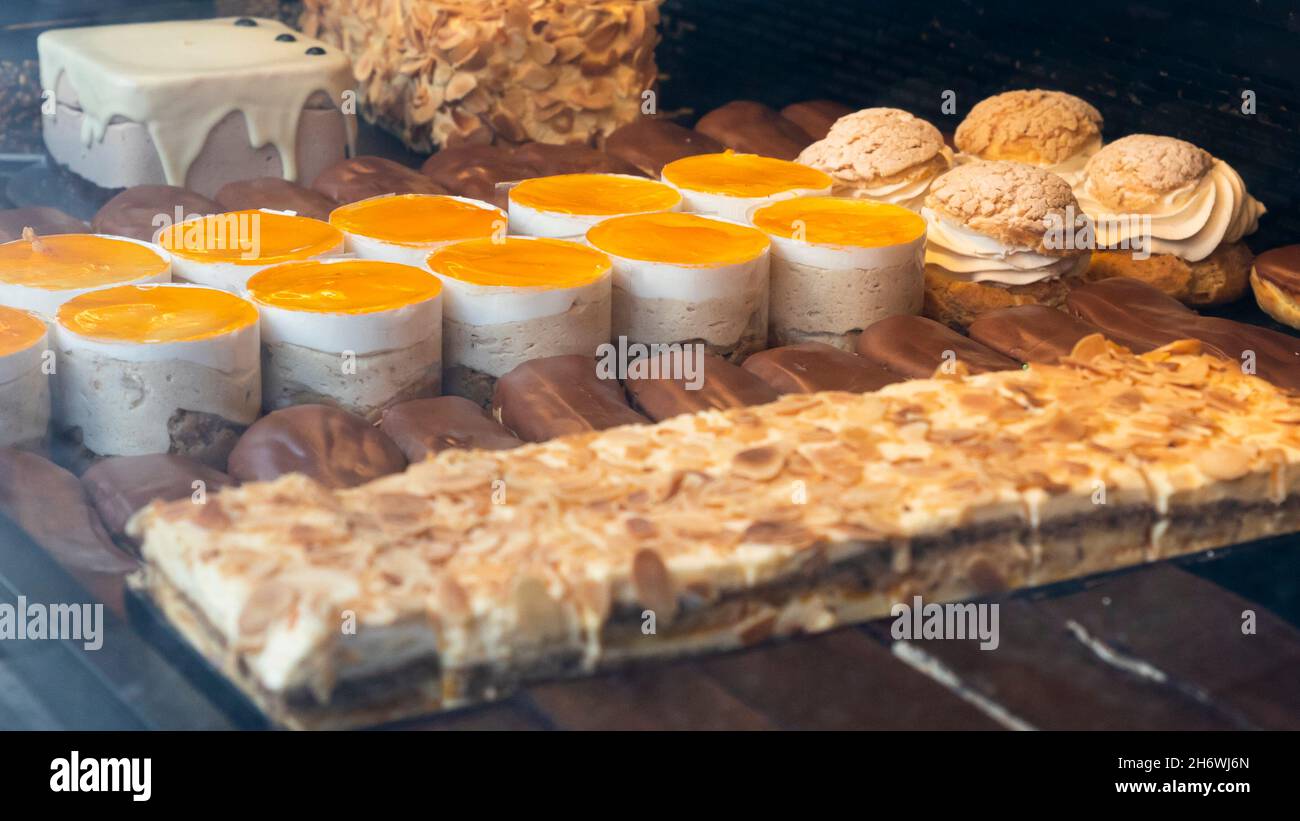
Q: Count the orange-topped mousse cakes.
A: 11